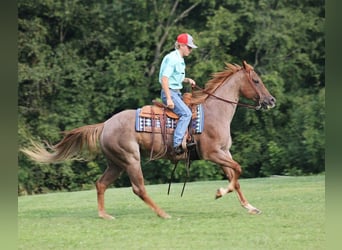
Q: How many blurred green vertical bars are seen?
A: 2